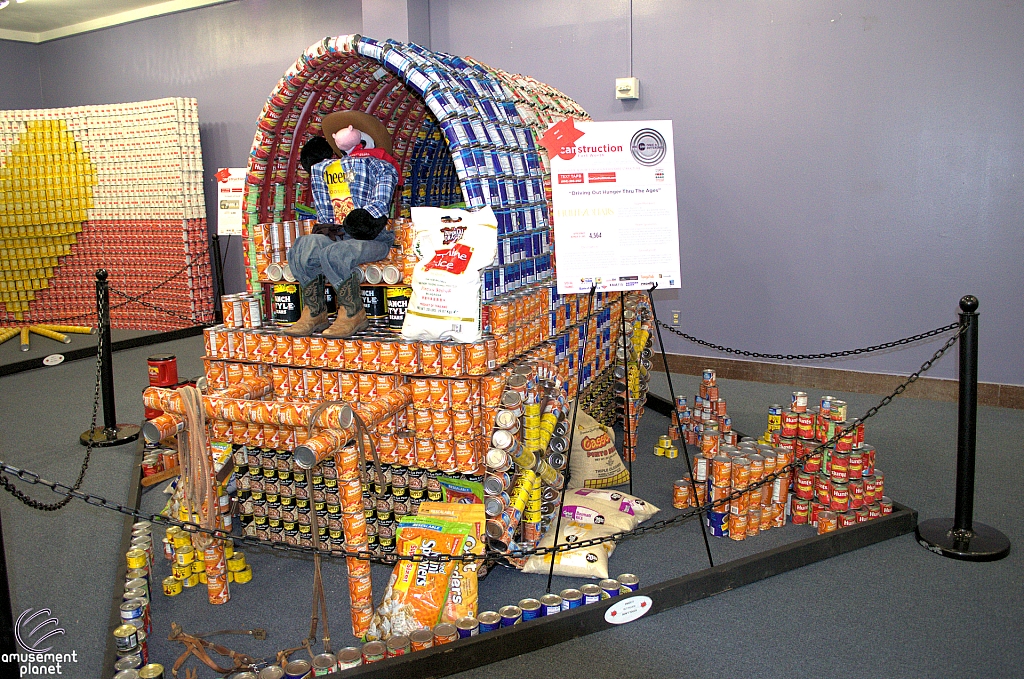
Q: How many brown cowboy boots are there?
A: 2